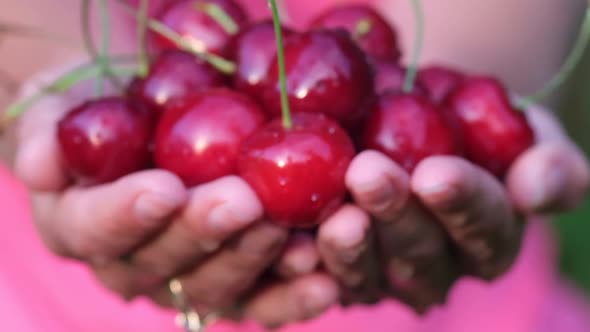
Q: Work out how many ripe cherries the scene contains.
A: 12